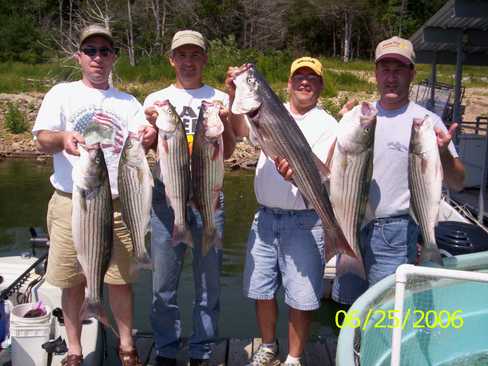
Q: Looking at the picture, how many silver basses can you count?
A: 7